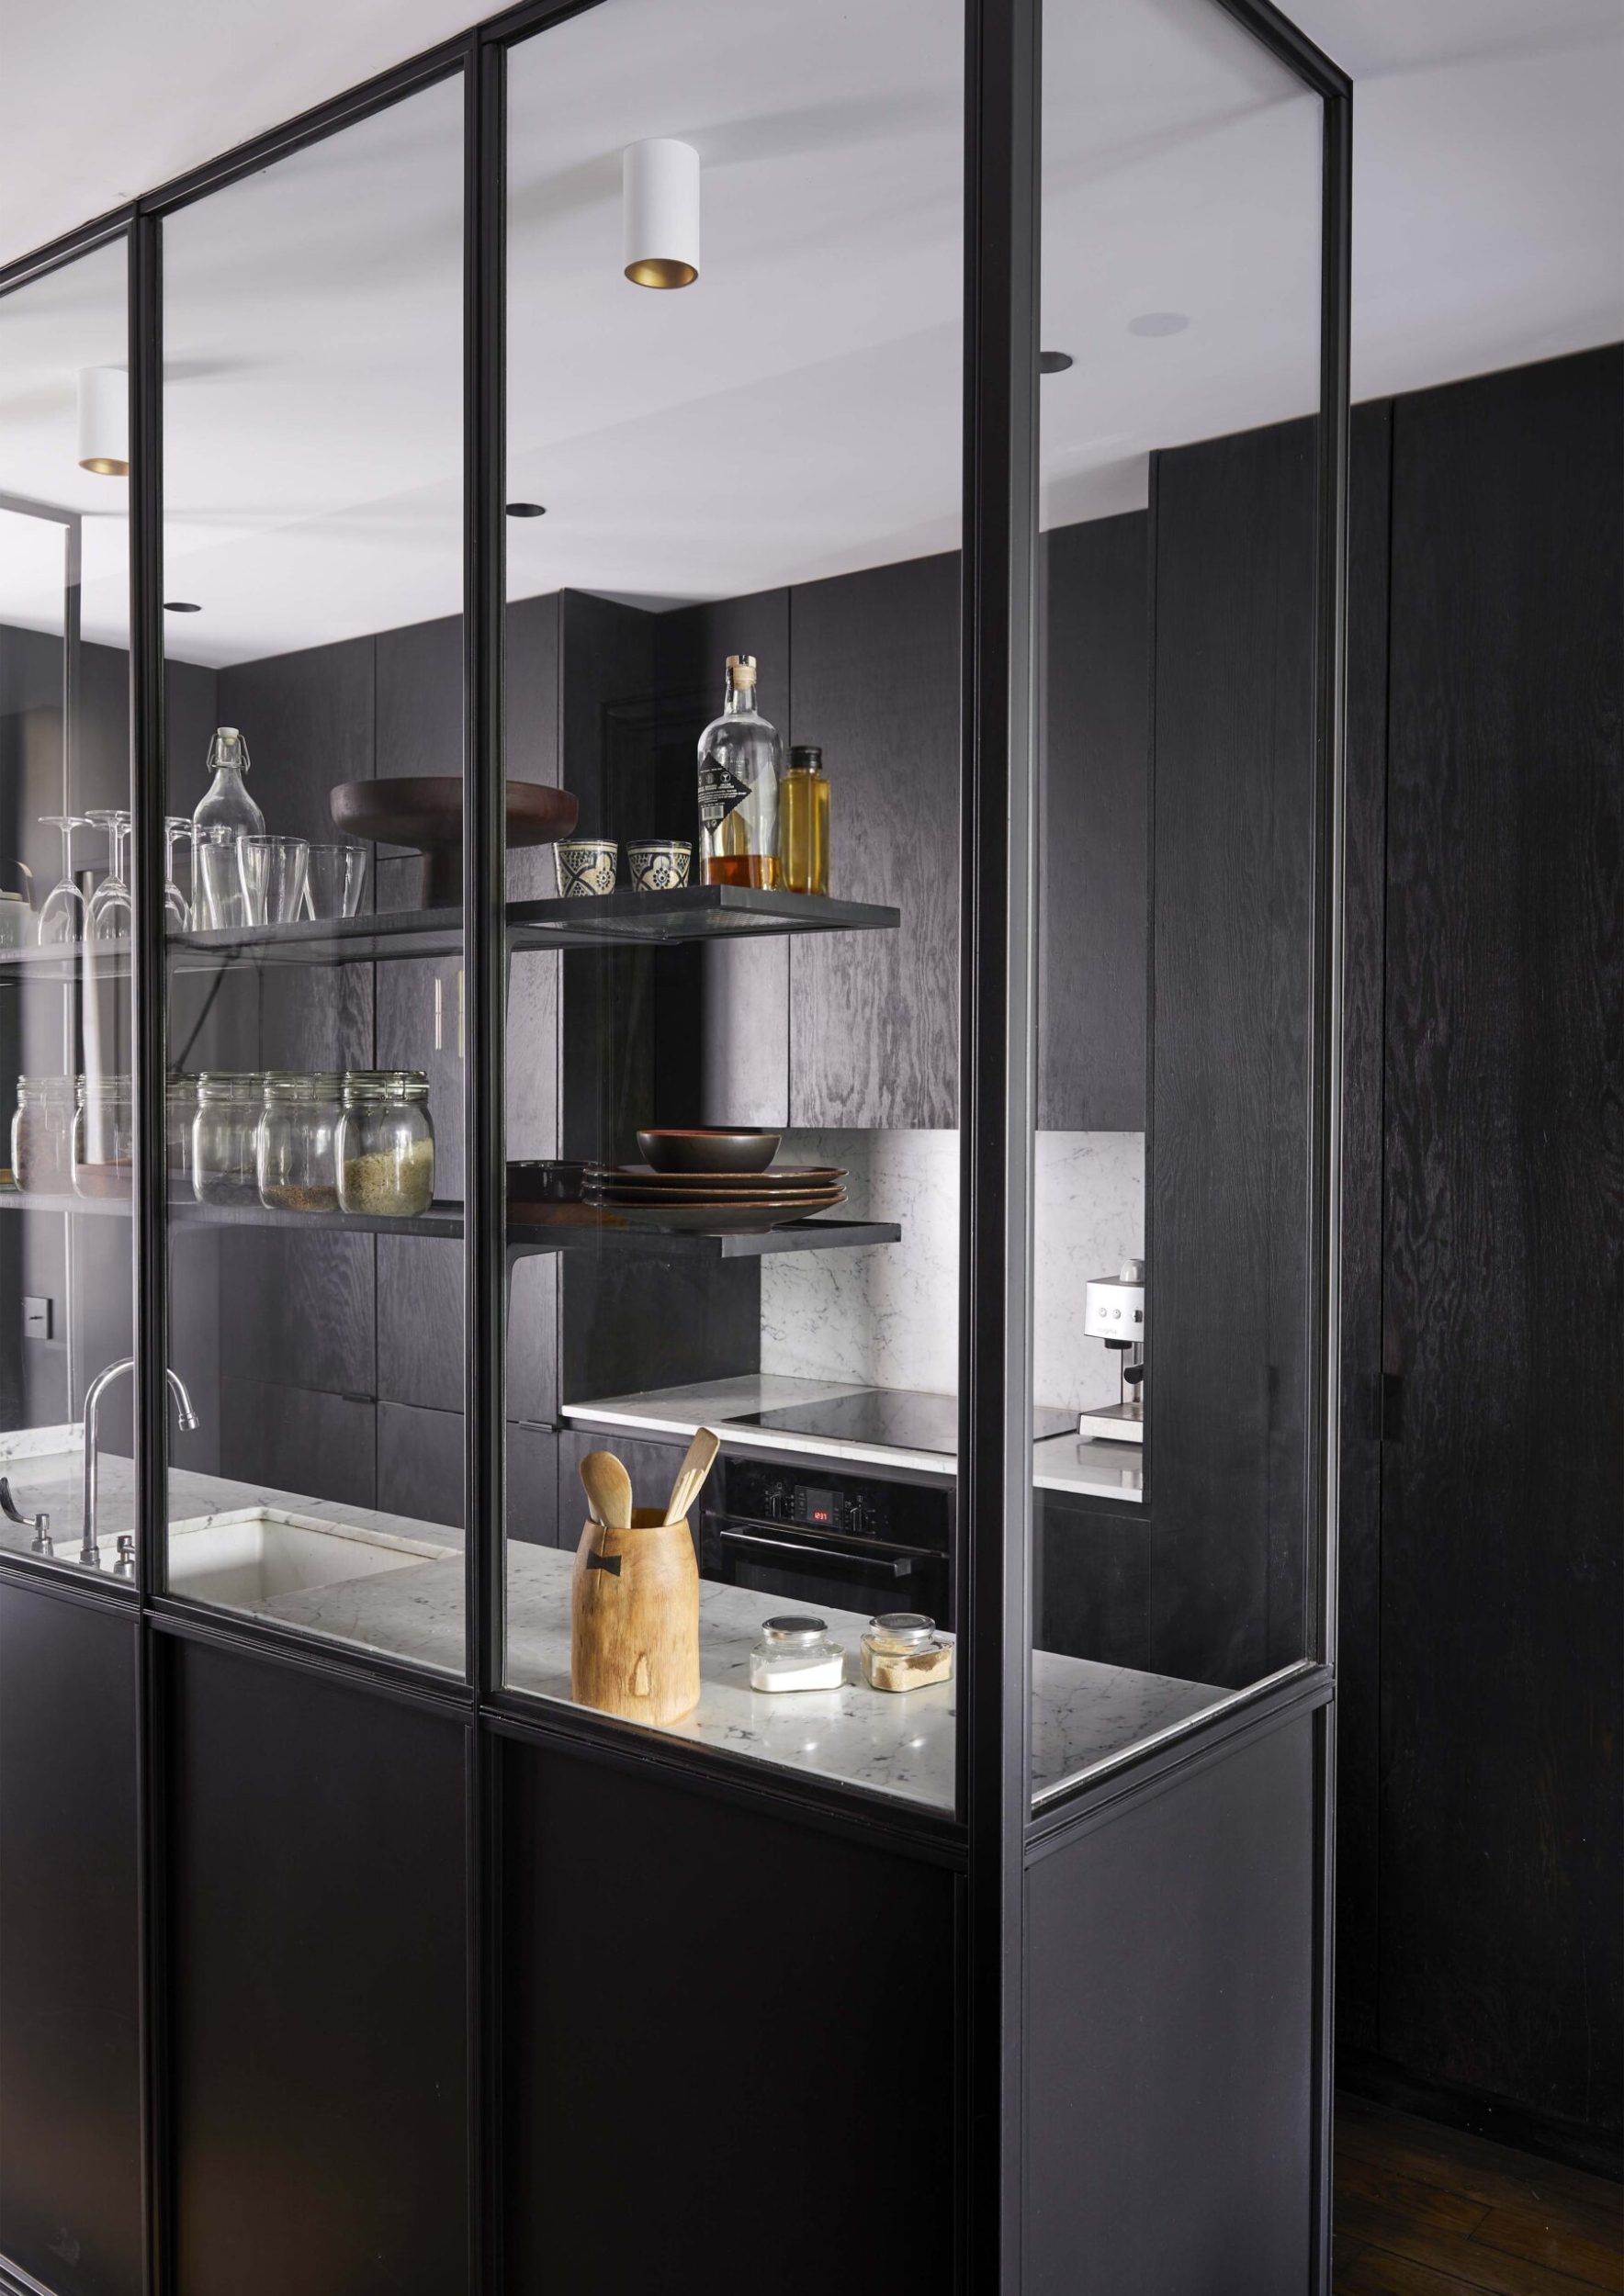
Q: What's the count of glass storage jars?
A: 8